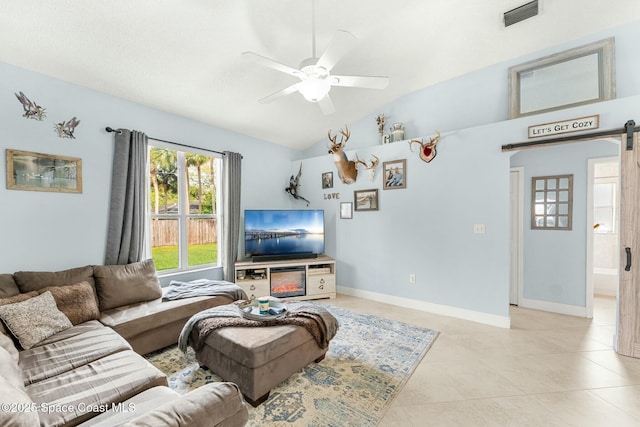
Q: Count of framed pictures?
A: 5